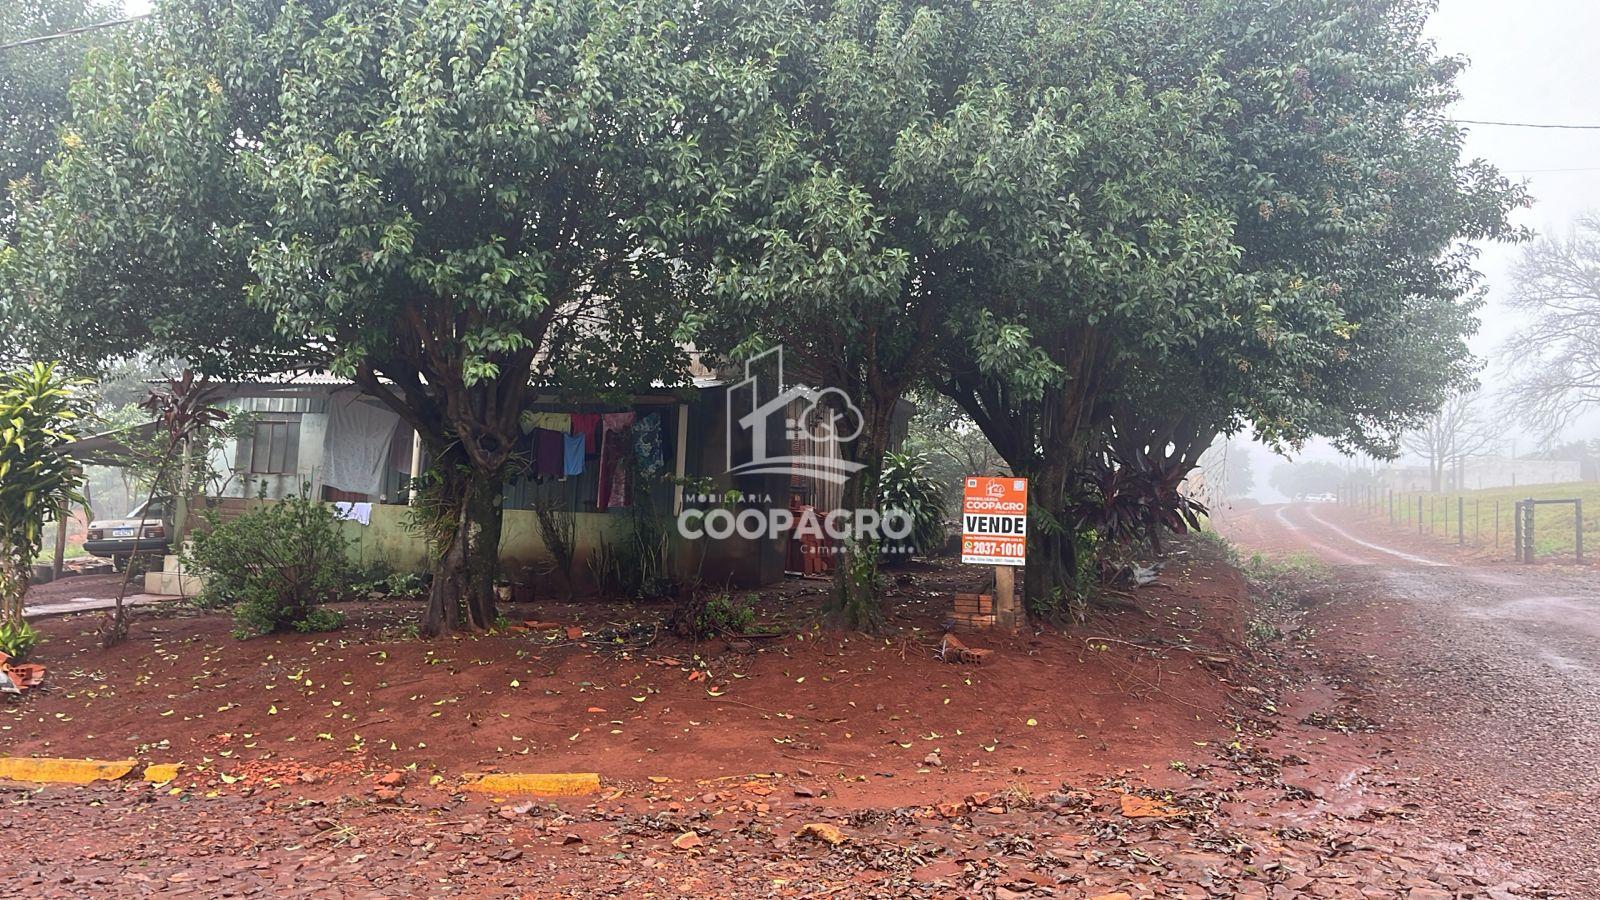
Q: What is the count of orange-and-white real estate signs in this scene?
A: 1